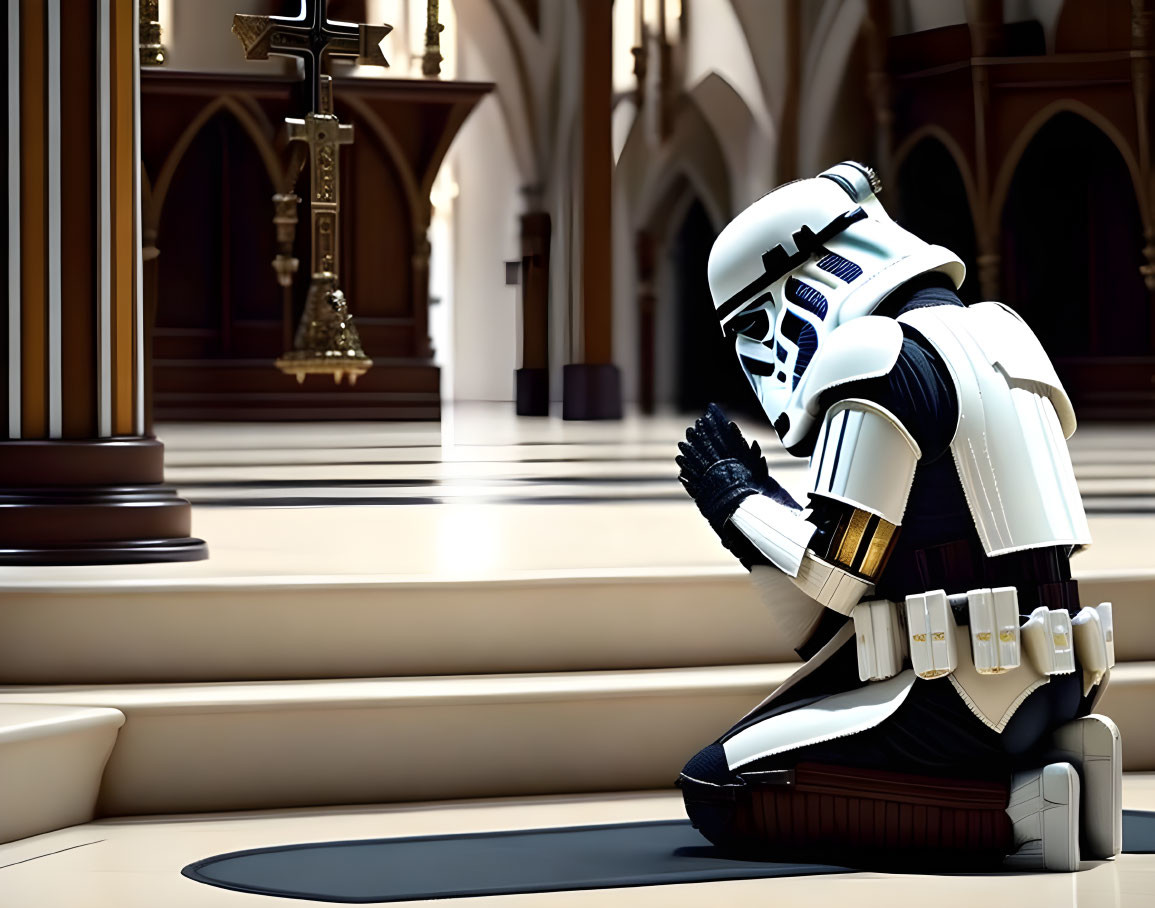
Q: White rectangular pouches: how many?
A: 5